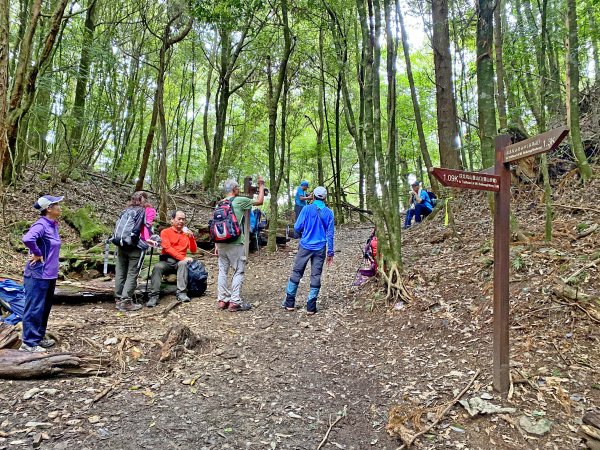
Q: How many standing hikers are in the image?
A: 5